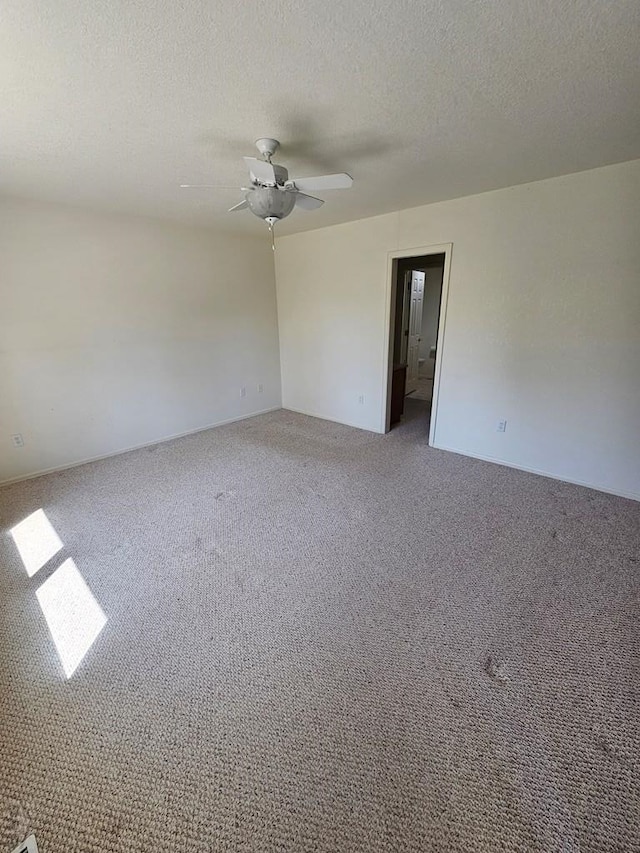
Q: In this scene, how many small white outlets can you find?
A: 5